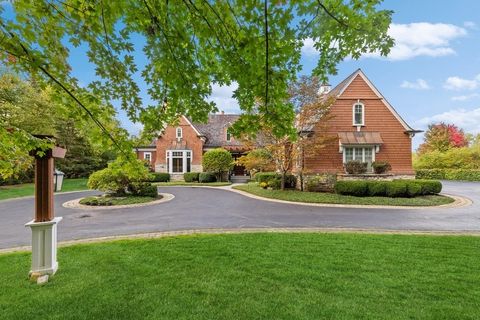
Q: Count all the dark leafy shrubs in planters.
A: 2